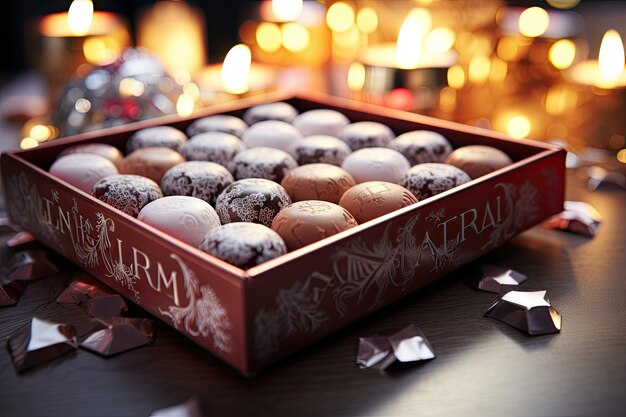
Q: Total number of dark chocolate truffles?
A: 13